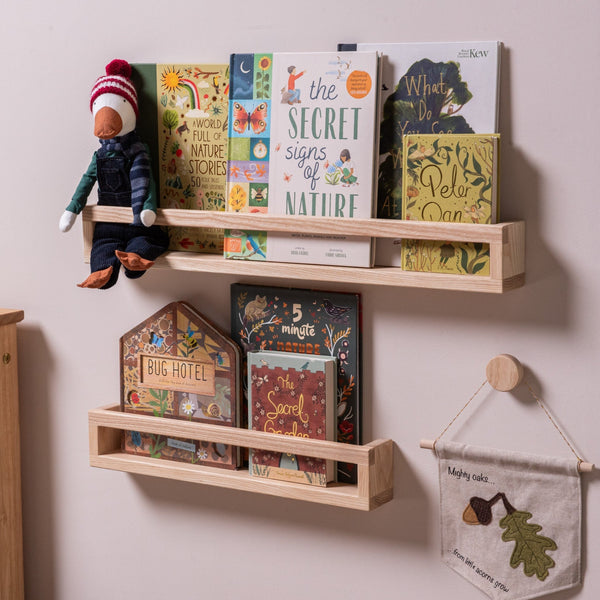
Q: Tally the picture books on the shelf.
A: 7